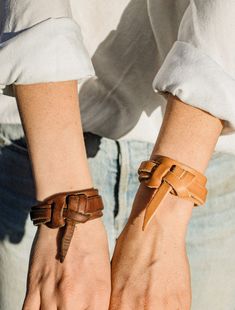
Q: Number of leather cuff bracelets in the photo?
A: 2